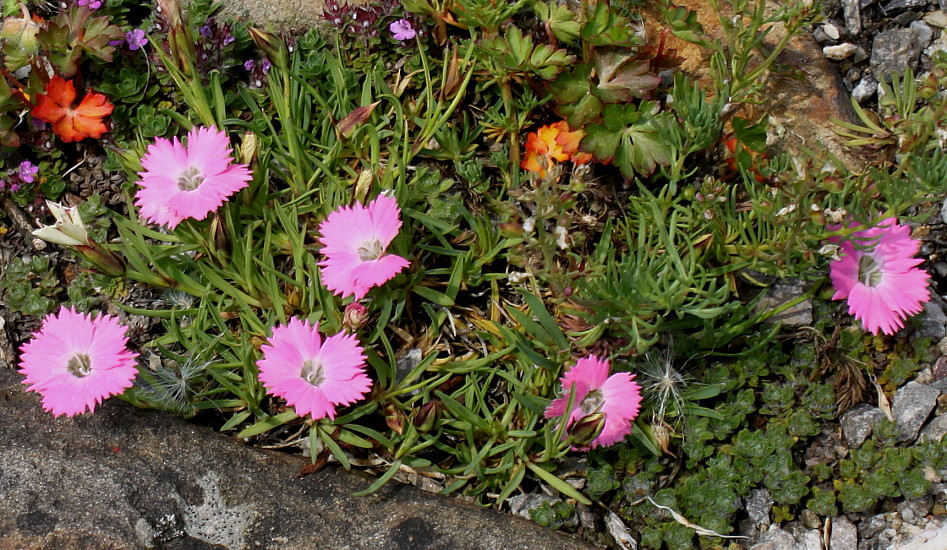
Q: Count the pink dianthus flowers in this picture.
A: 6